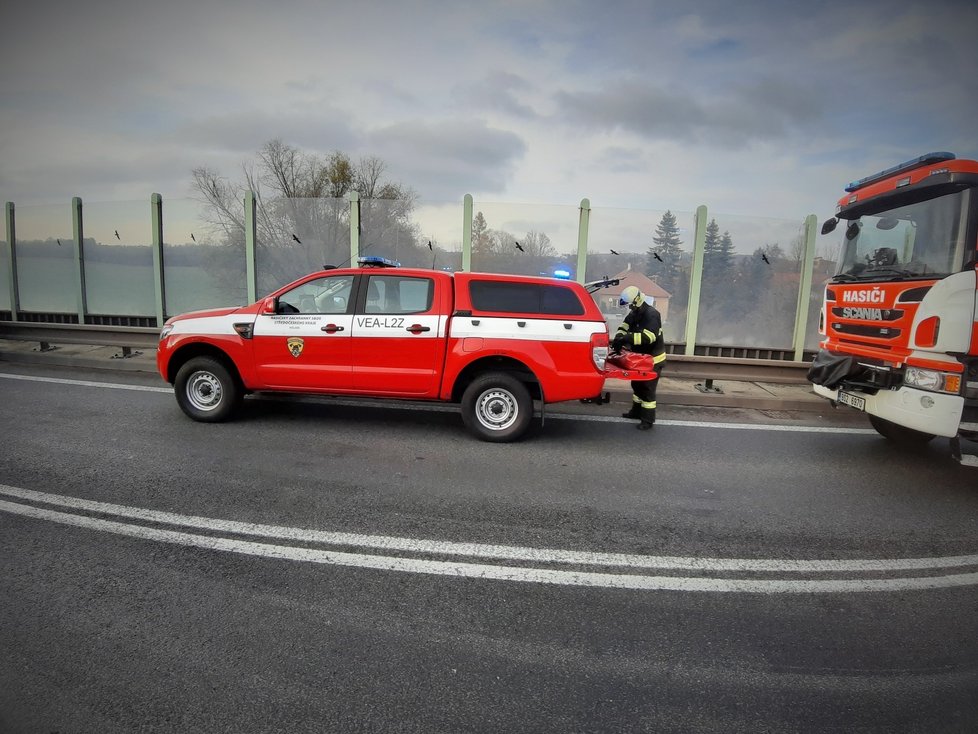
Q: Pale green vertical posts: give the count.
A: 9